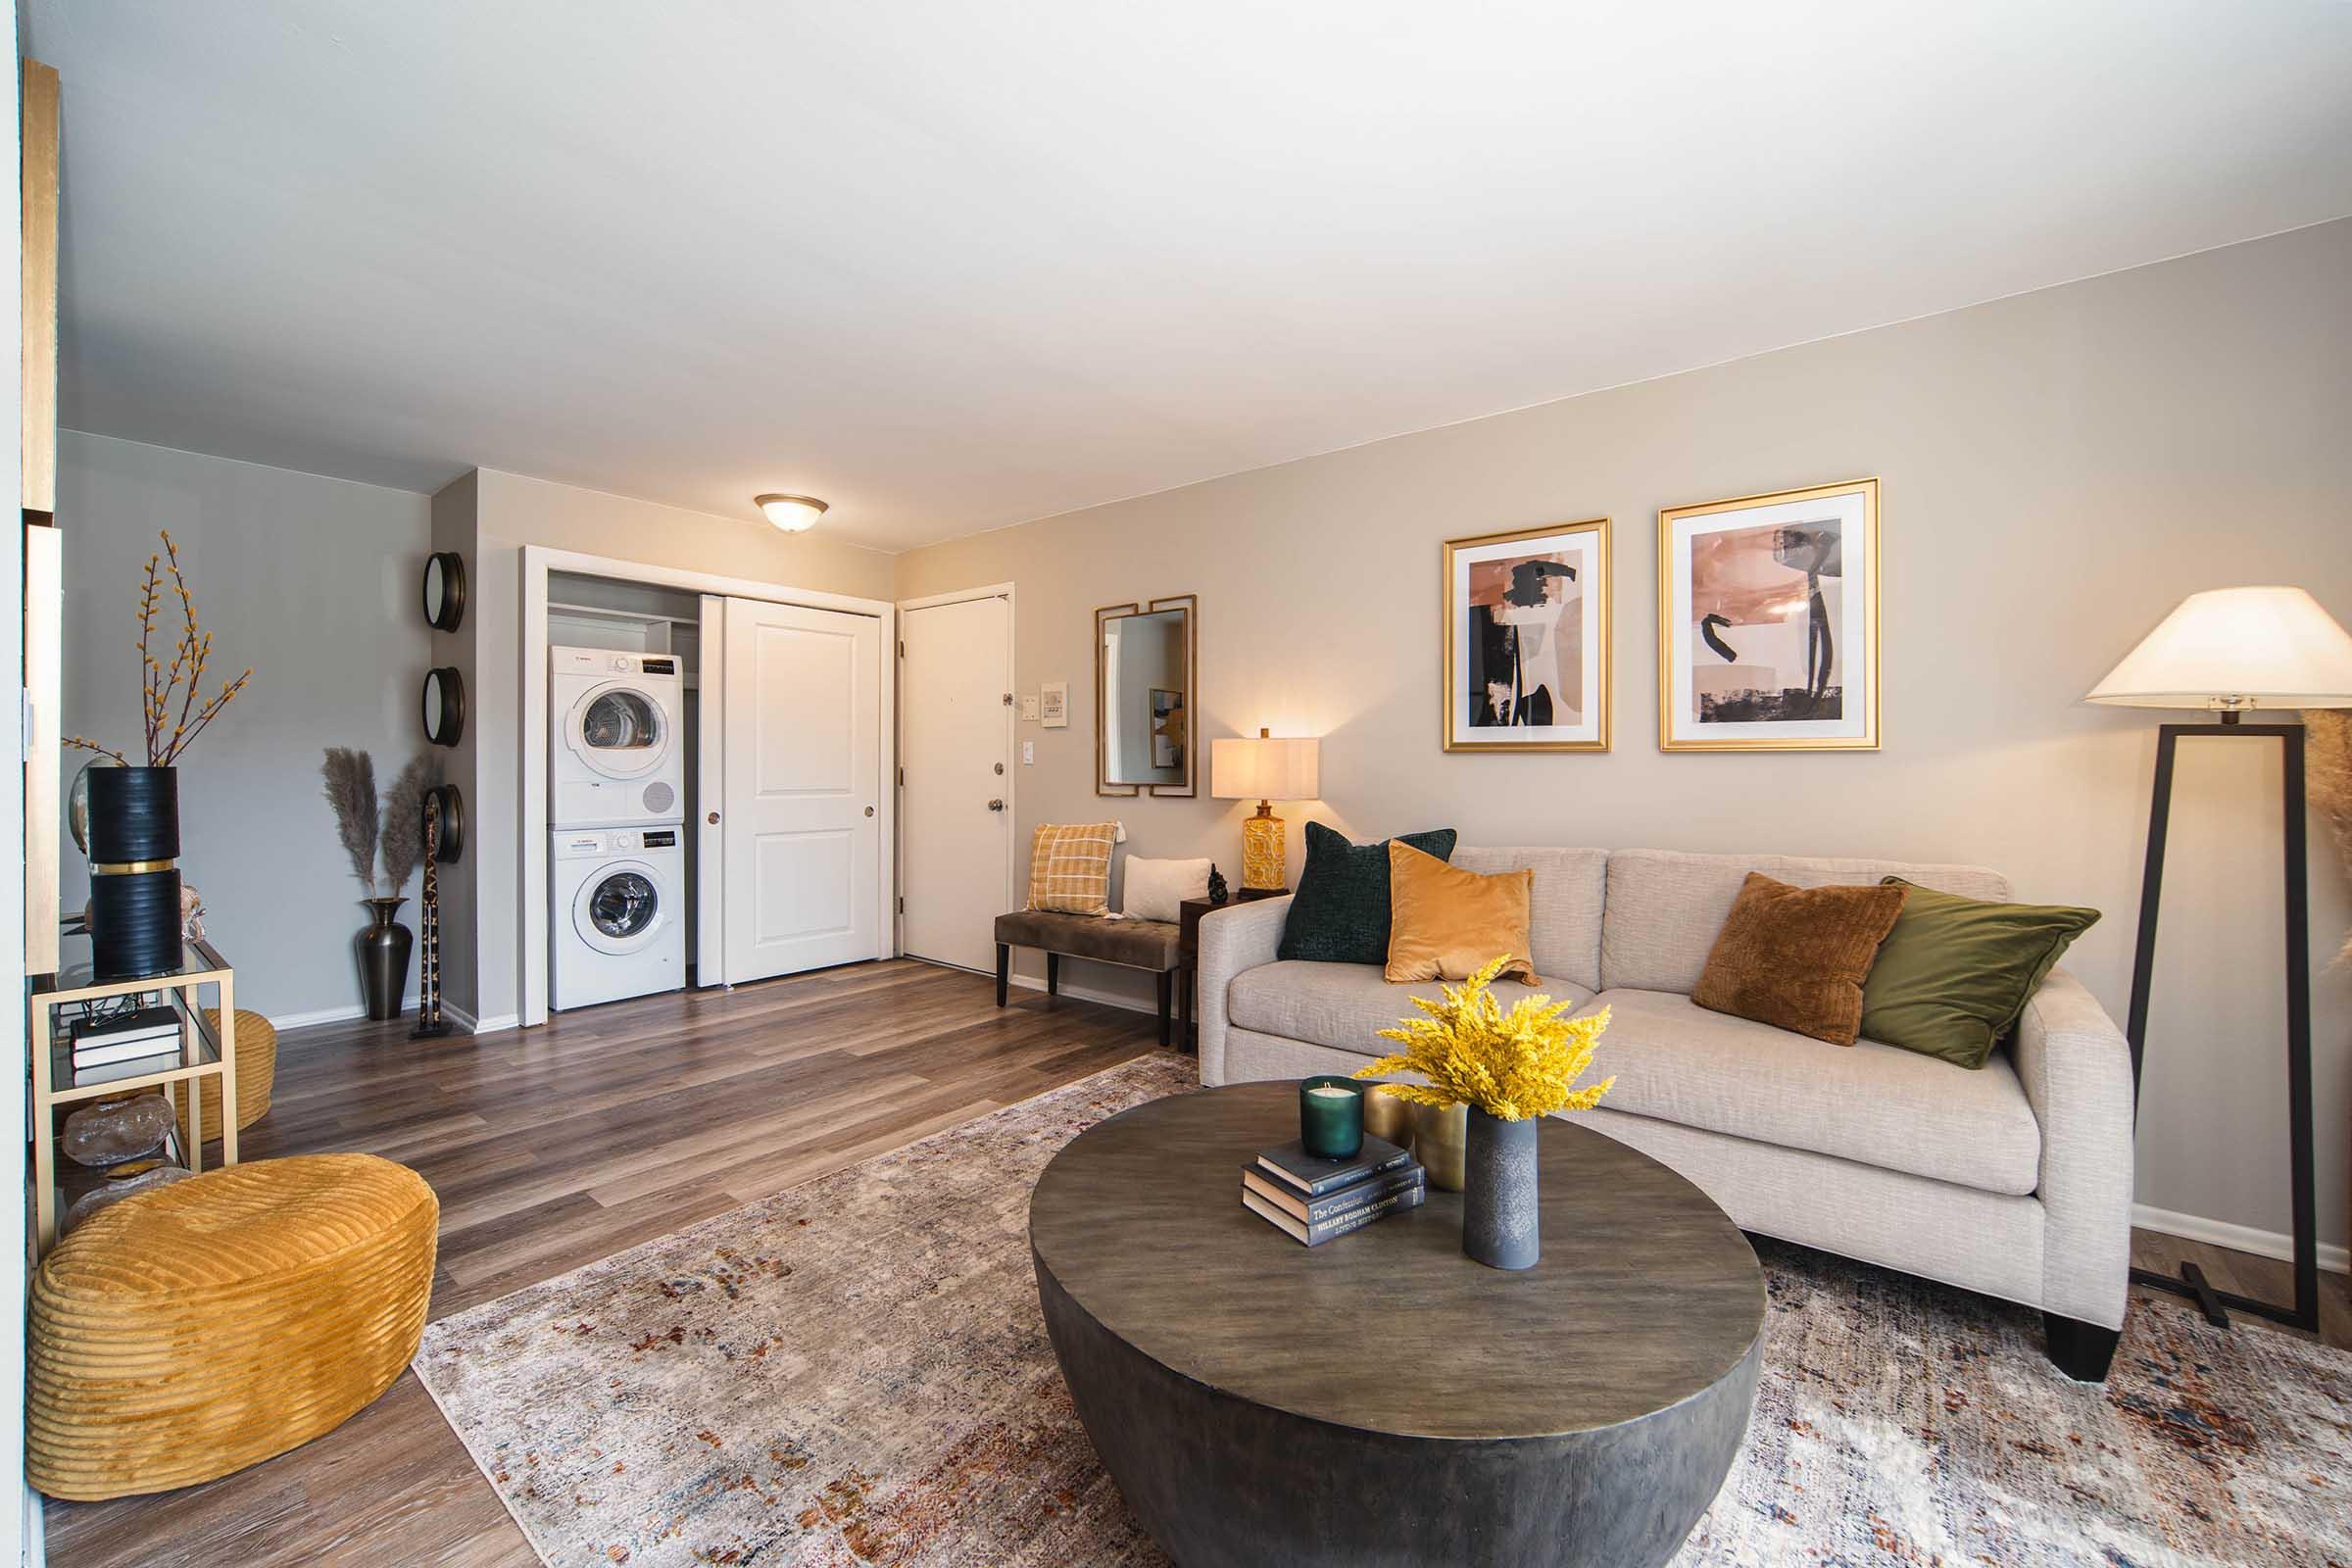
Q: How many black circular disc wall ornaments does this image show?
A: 3